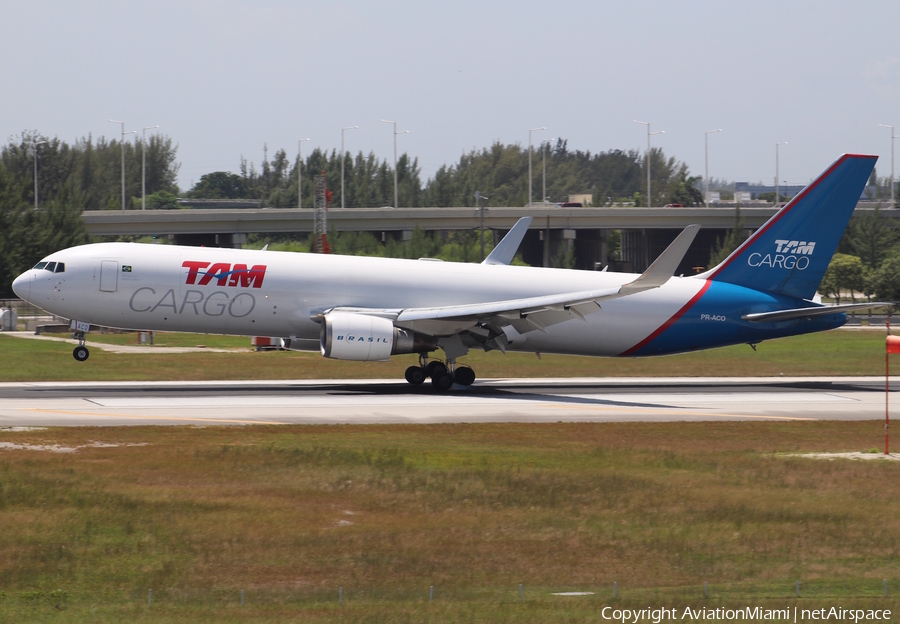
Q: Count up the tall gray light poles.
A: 12